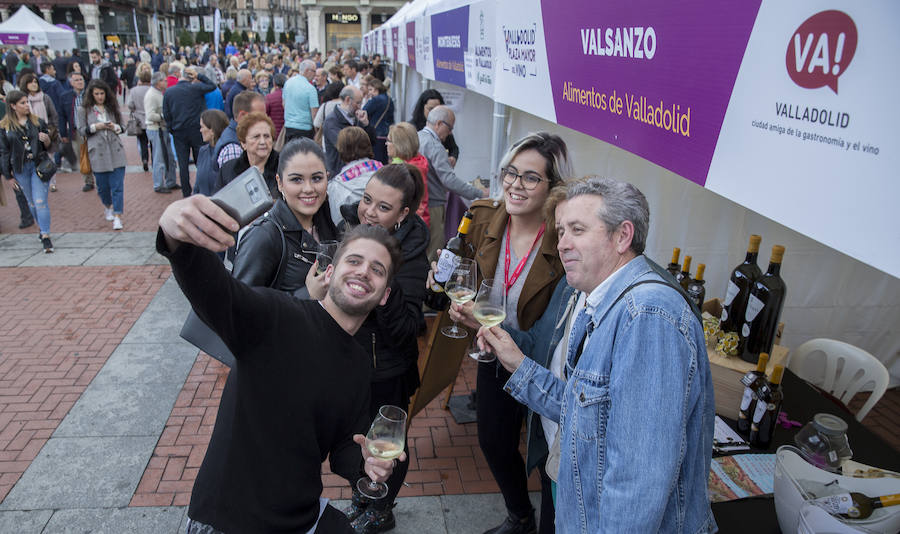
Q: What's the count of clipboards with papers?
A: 1